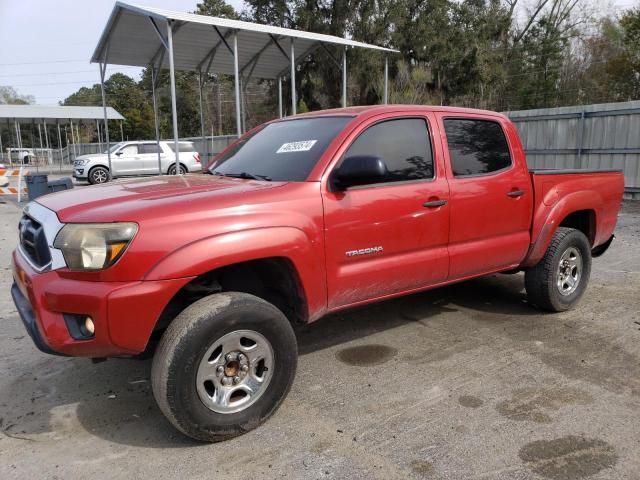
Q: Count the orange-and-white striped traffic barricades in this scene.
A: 1